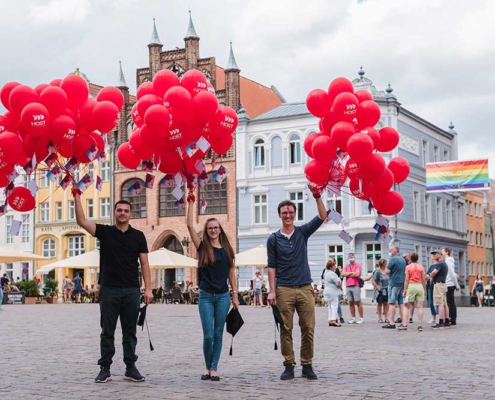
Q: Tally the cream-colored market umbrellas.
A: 4